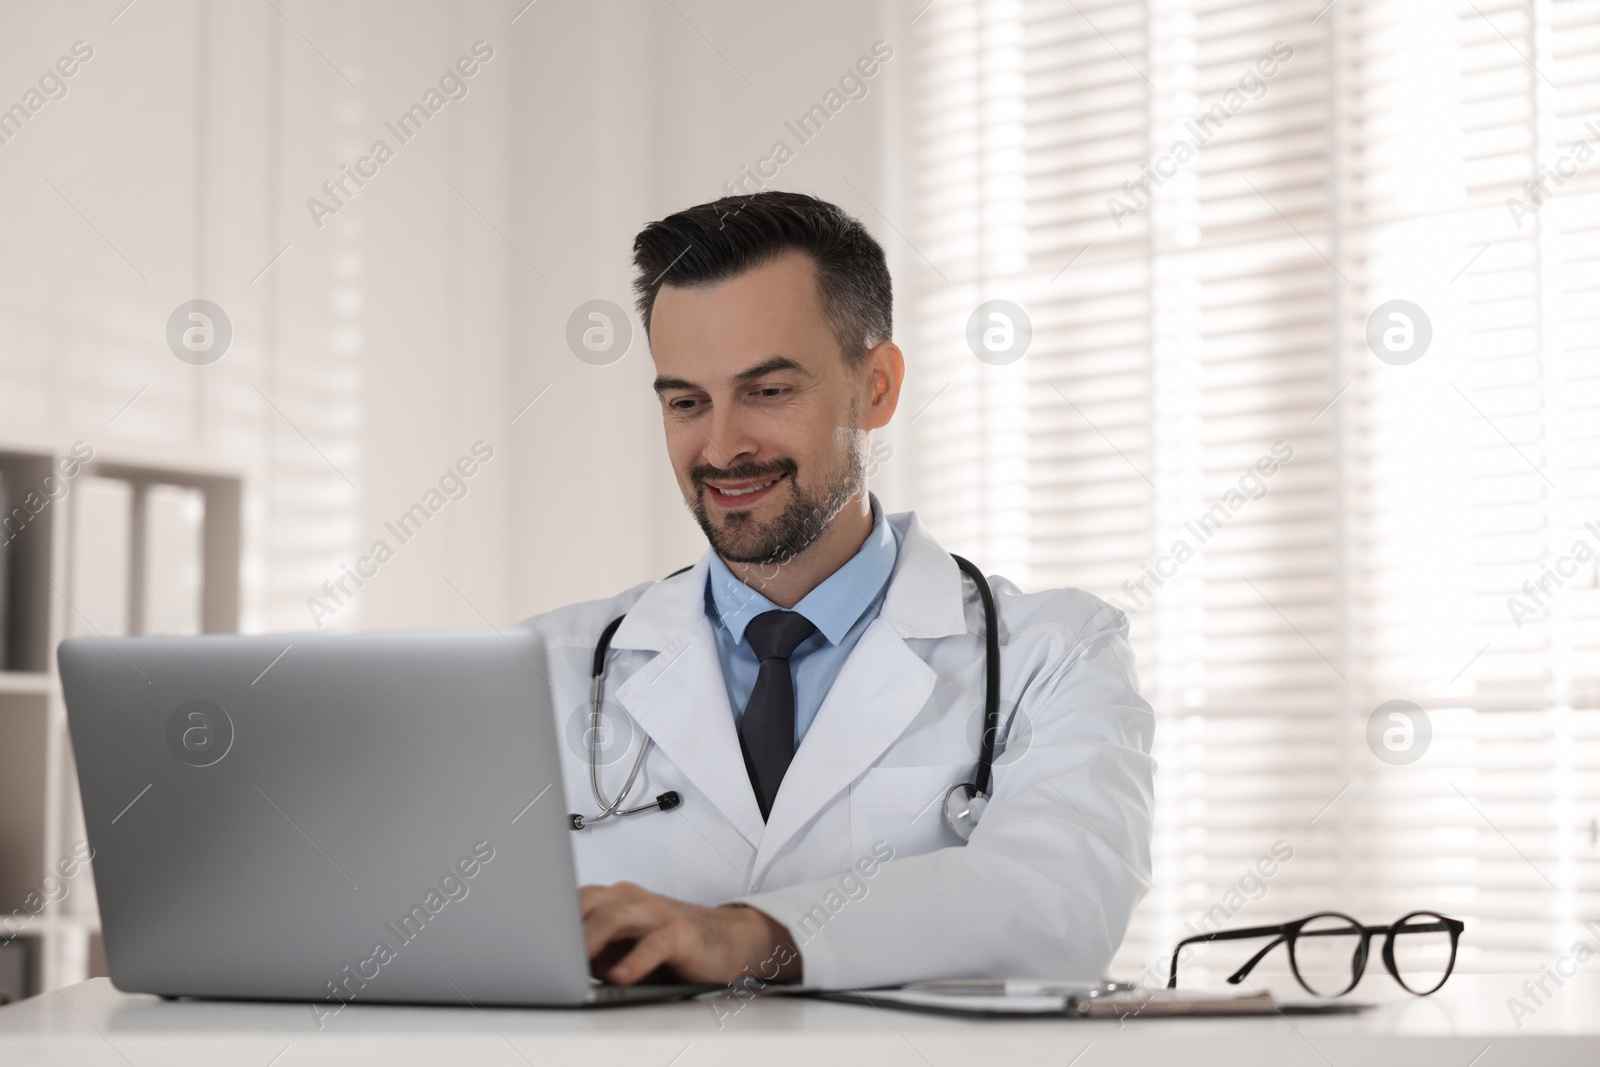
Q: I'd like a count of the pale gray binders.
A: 2